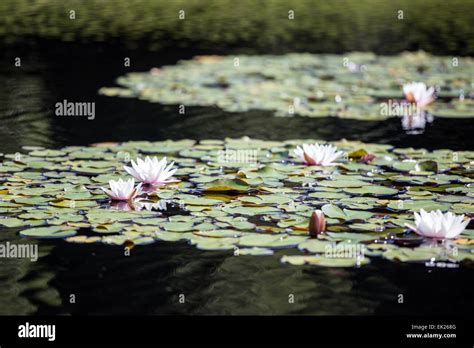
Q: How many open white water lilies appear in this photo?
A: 5